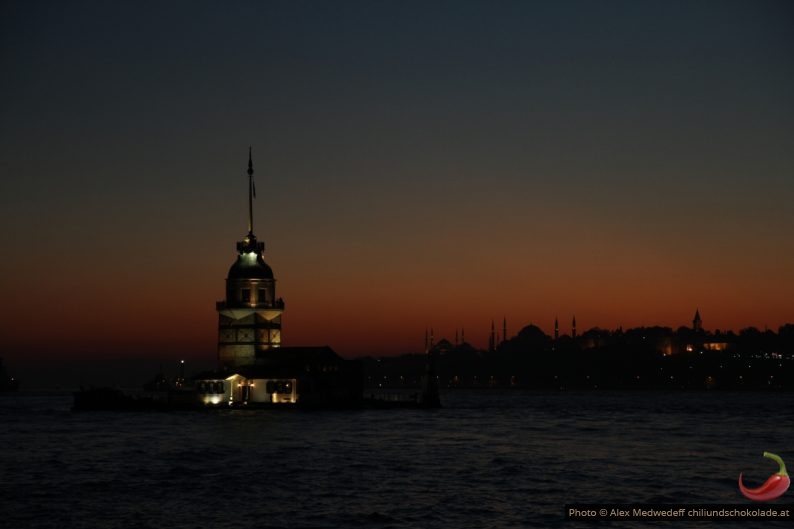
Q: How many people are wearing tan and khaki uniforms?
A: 0